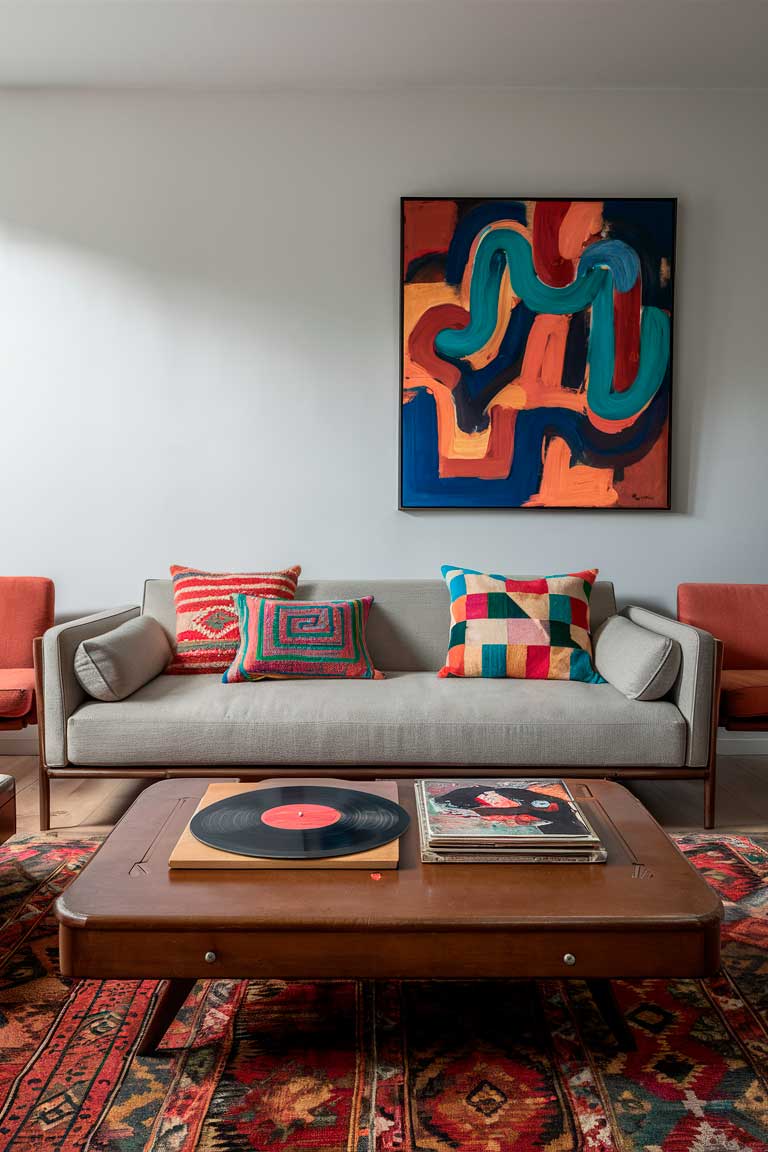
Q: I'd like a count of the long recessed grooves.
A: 2